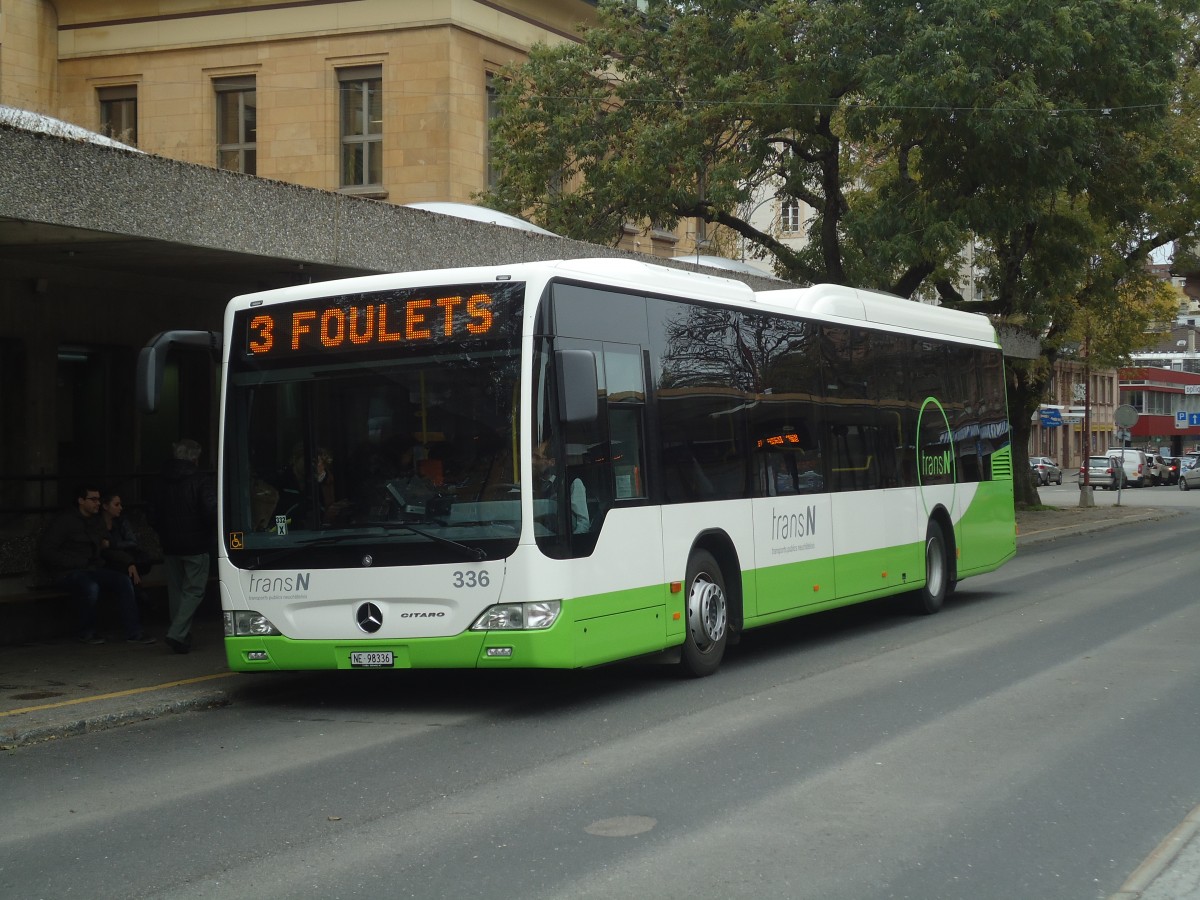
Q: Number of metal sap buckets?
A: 0